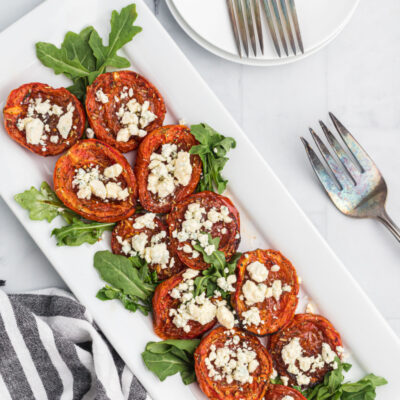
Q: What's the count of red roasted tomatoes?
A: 11